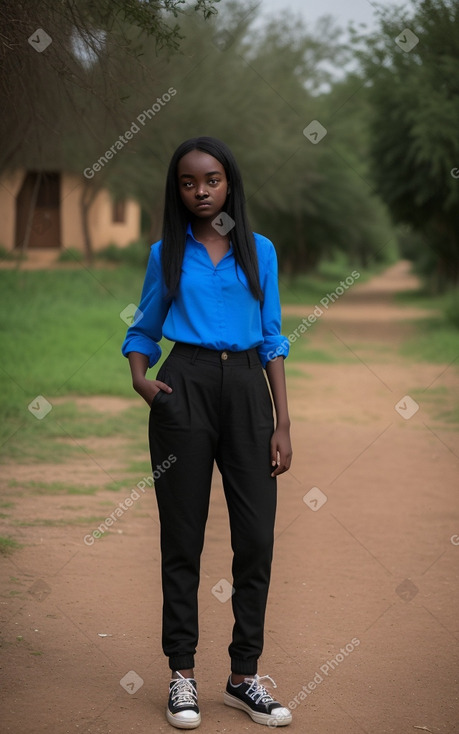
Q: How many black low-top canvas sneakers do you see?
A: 2